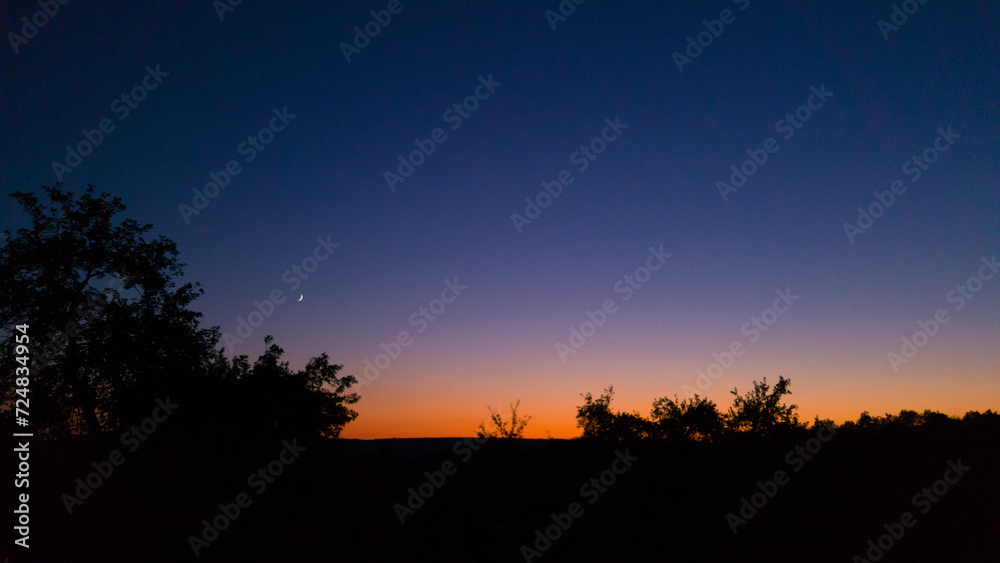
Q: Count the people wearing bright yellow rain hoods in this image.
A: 0